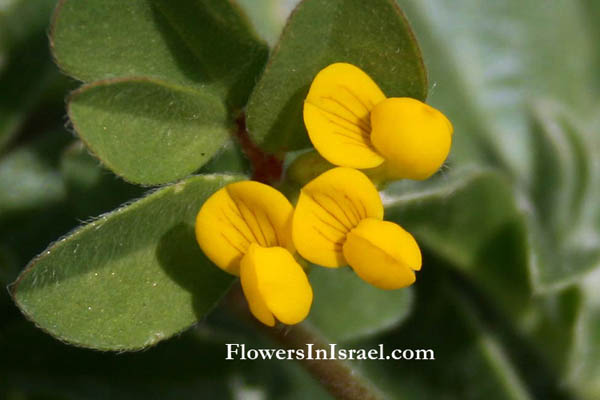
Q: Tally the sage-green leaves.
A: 4